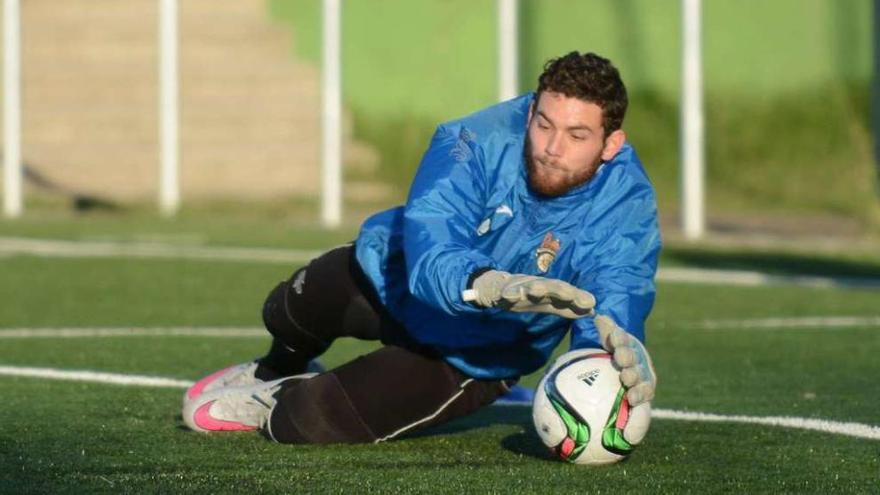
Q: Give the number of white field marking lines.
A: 3